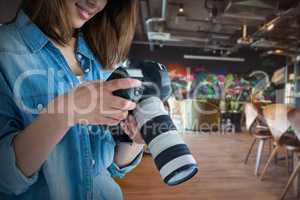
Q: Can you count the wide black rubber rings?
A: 2